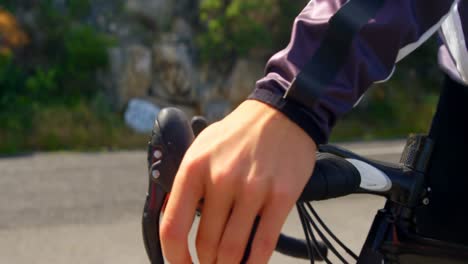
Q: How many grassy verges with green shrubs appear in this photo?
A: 1